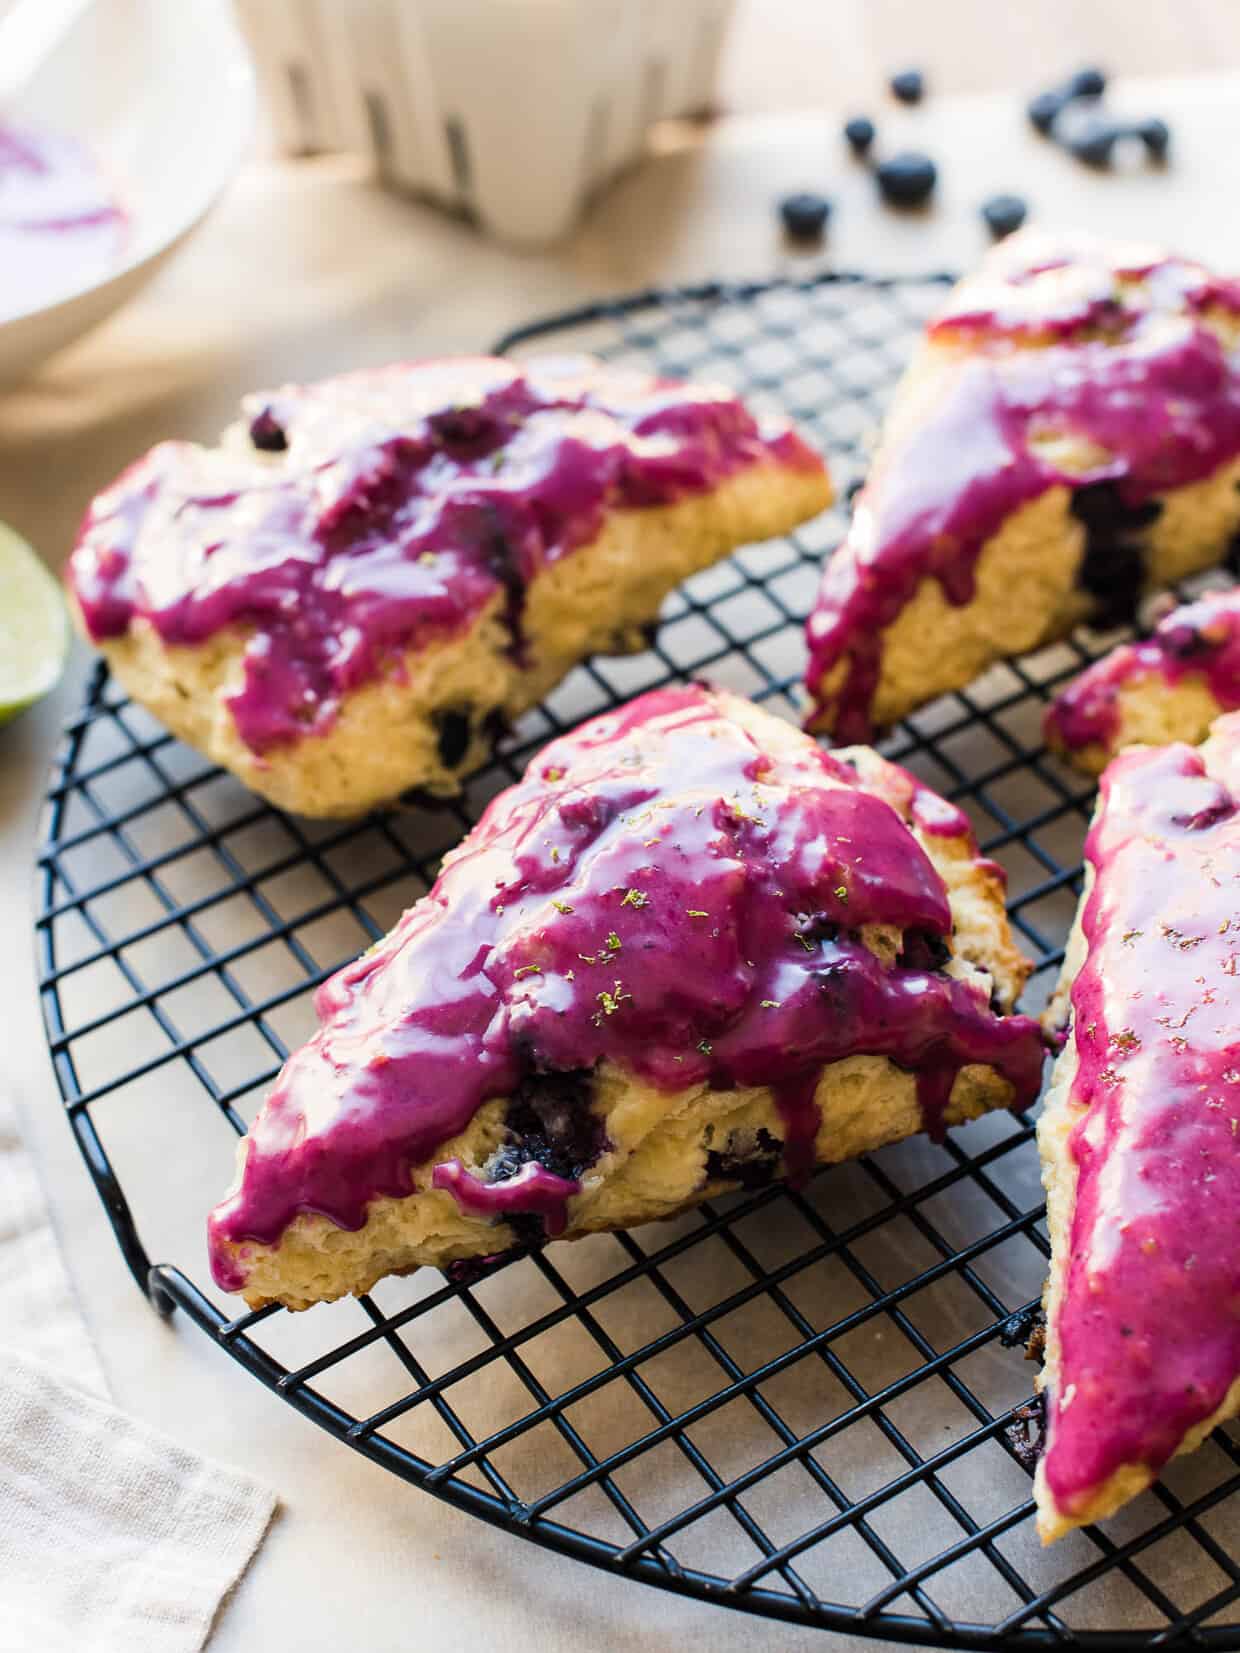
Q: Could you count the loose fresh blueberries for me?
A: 9